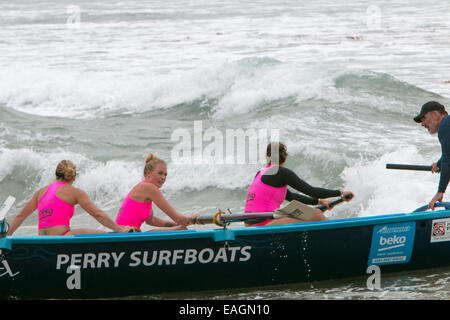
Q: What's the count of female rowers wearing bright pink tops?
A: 3